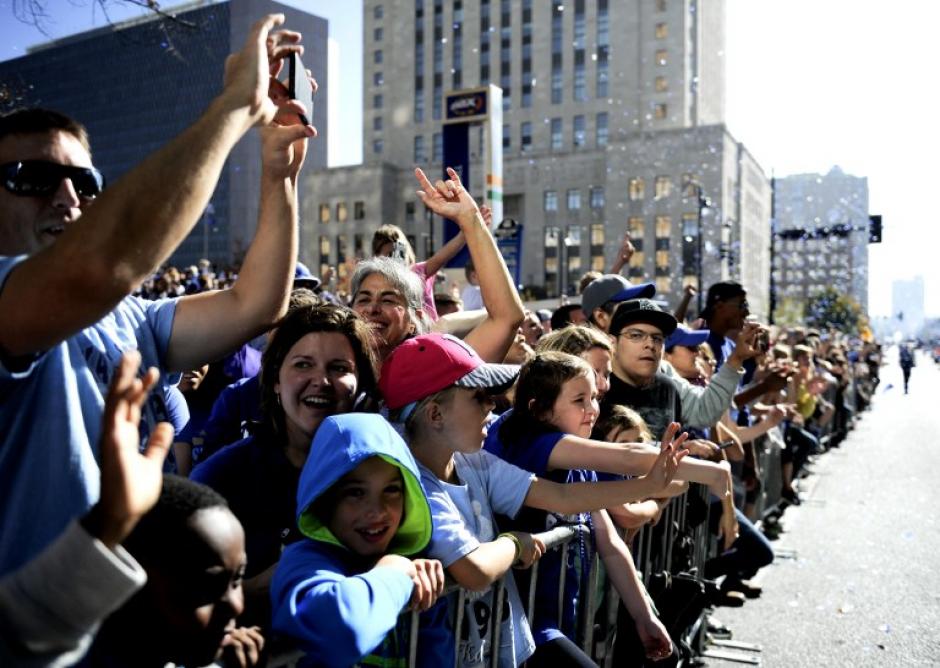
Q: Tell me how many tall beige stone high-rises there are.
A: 1